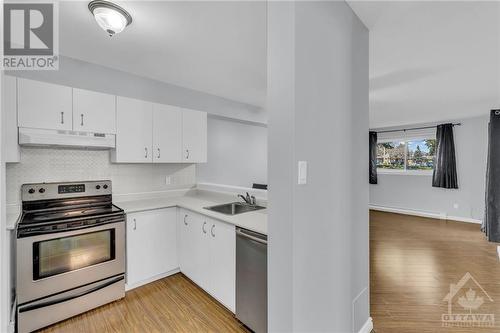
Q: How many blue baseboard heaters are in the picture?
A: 0